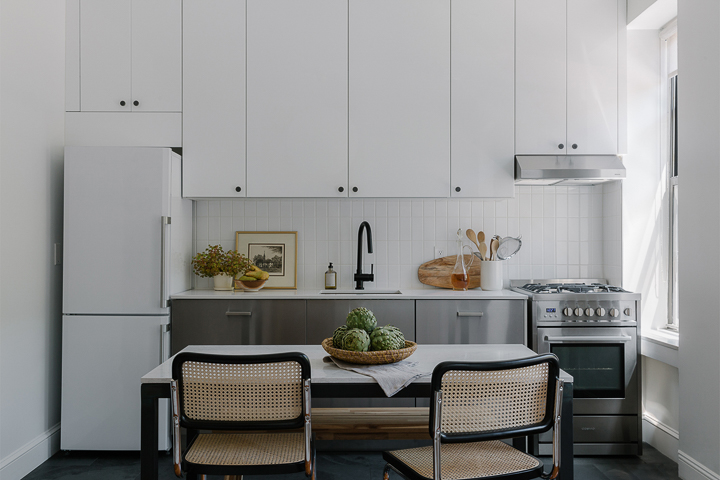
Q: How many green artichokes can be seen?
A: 4